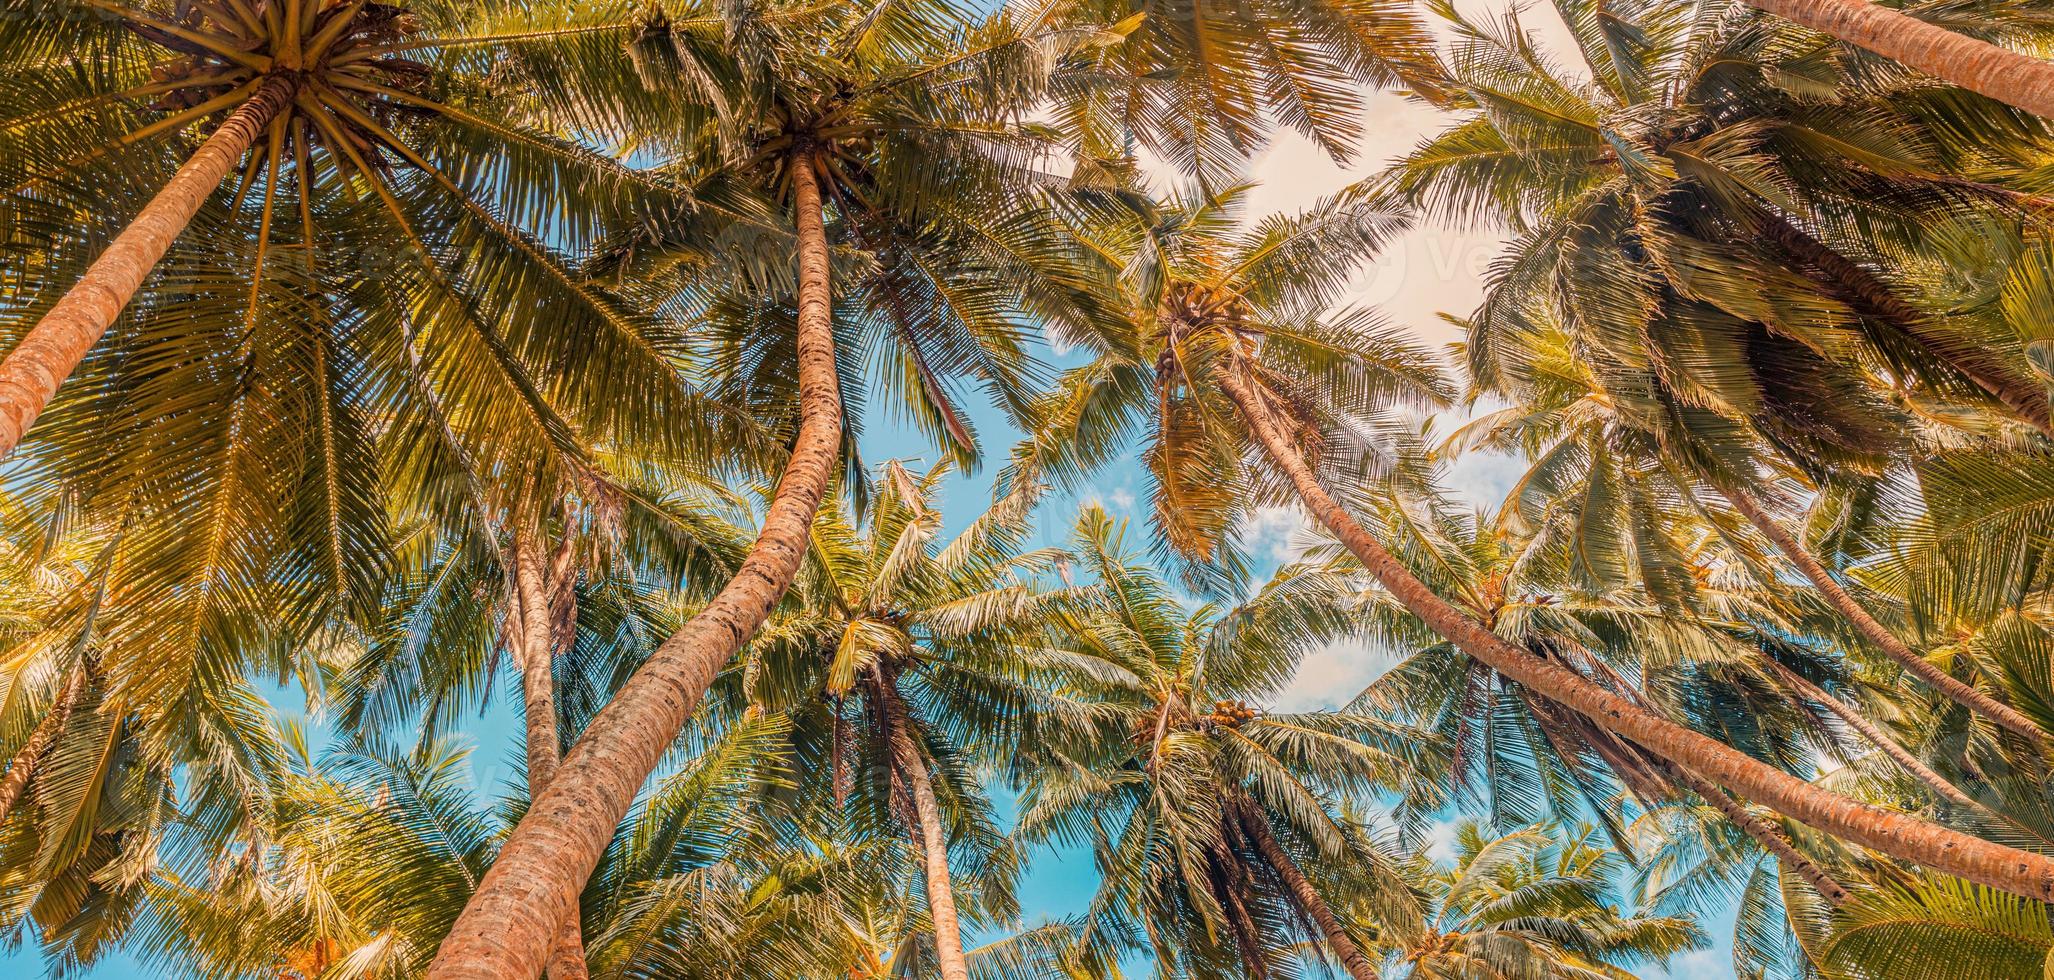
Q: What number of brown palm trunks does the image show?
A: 12